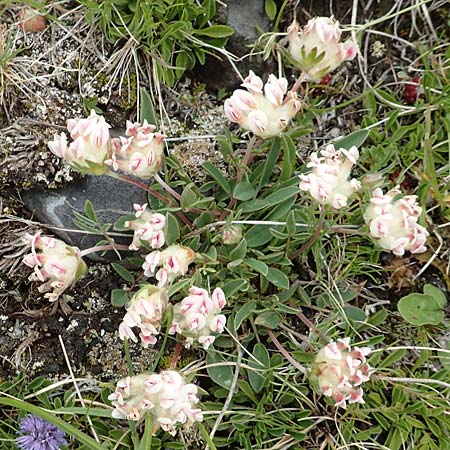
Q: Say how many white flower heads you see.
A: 13